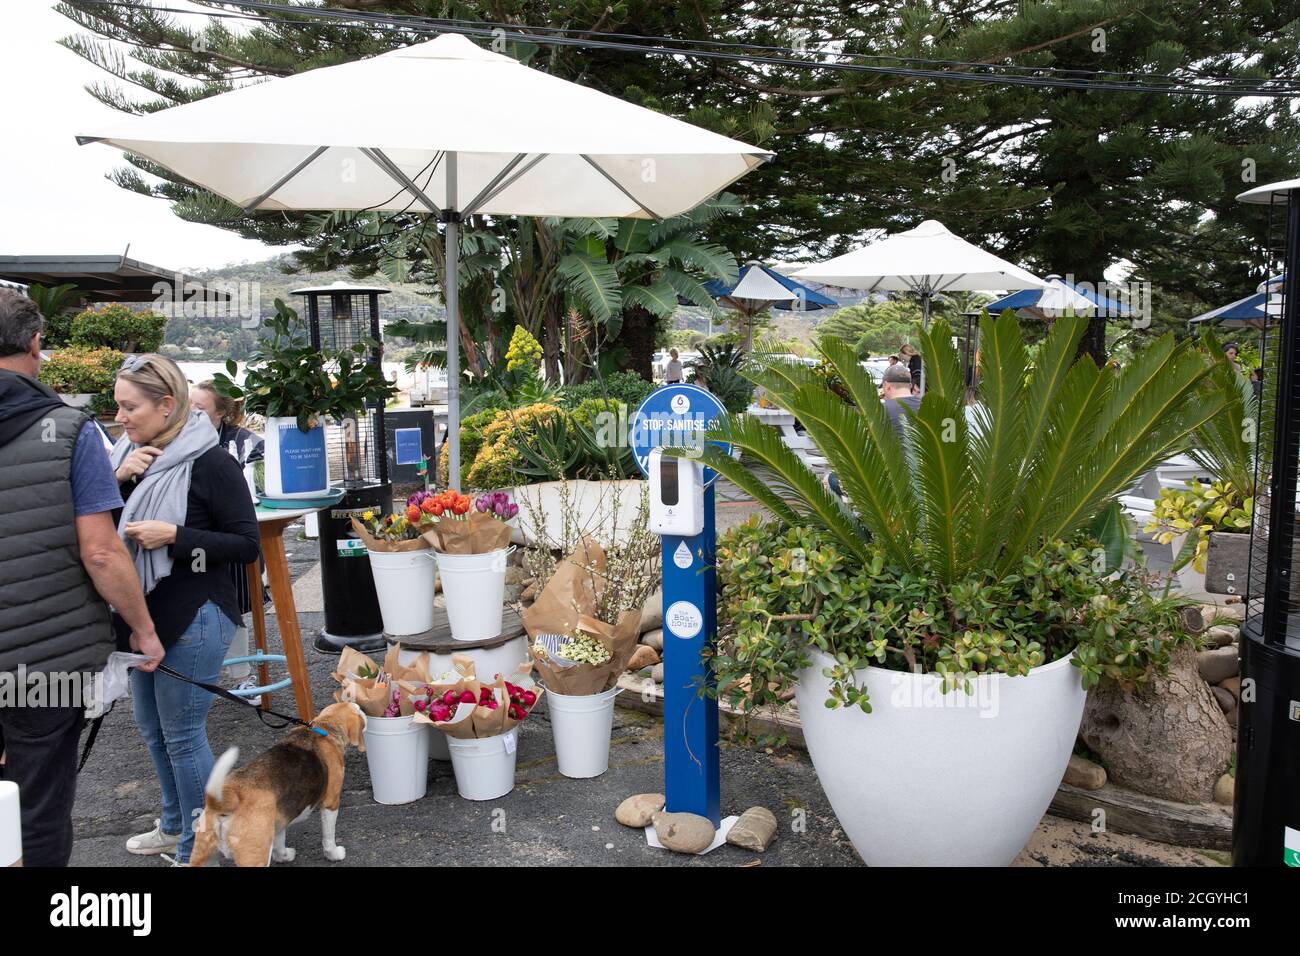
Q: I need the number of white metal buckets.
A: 5